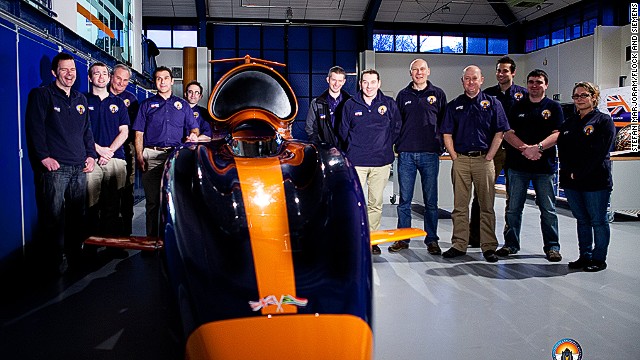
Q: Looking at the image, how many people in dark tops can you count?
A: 12